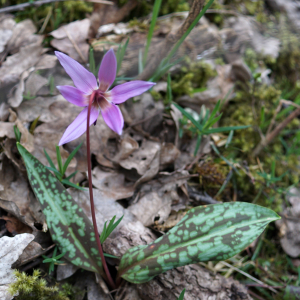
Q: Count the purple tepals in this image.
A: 6